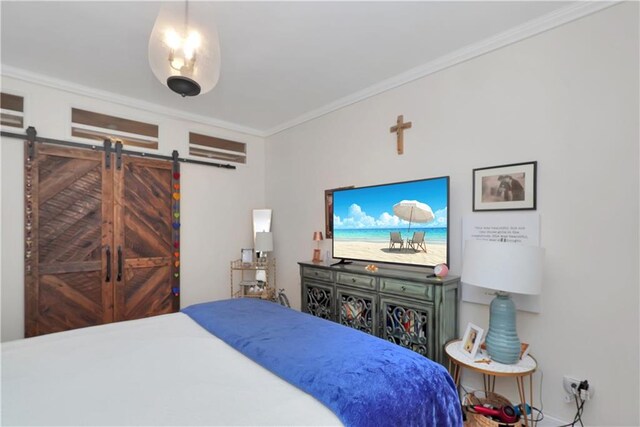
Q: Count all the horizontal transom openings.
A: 3